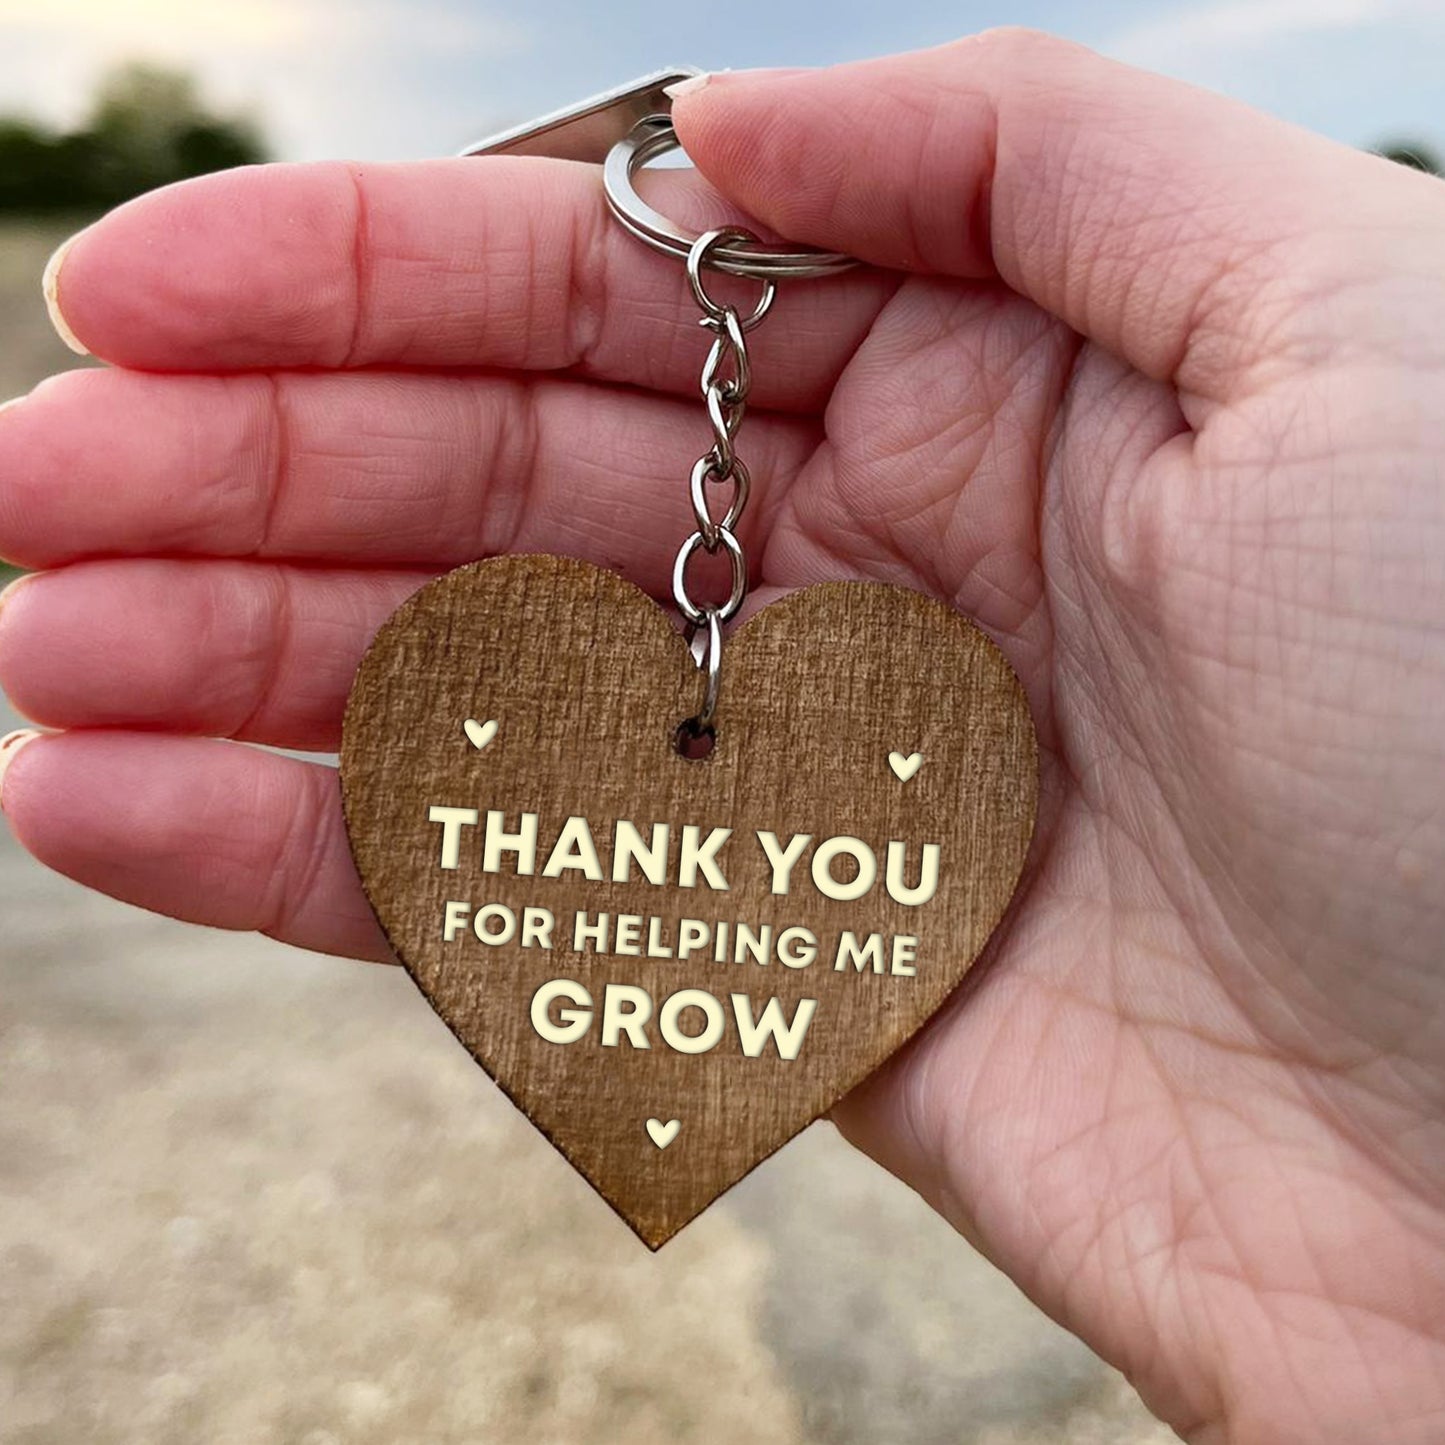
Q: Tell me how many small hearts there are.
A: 3